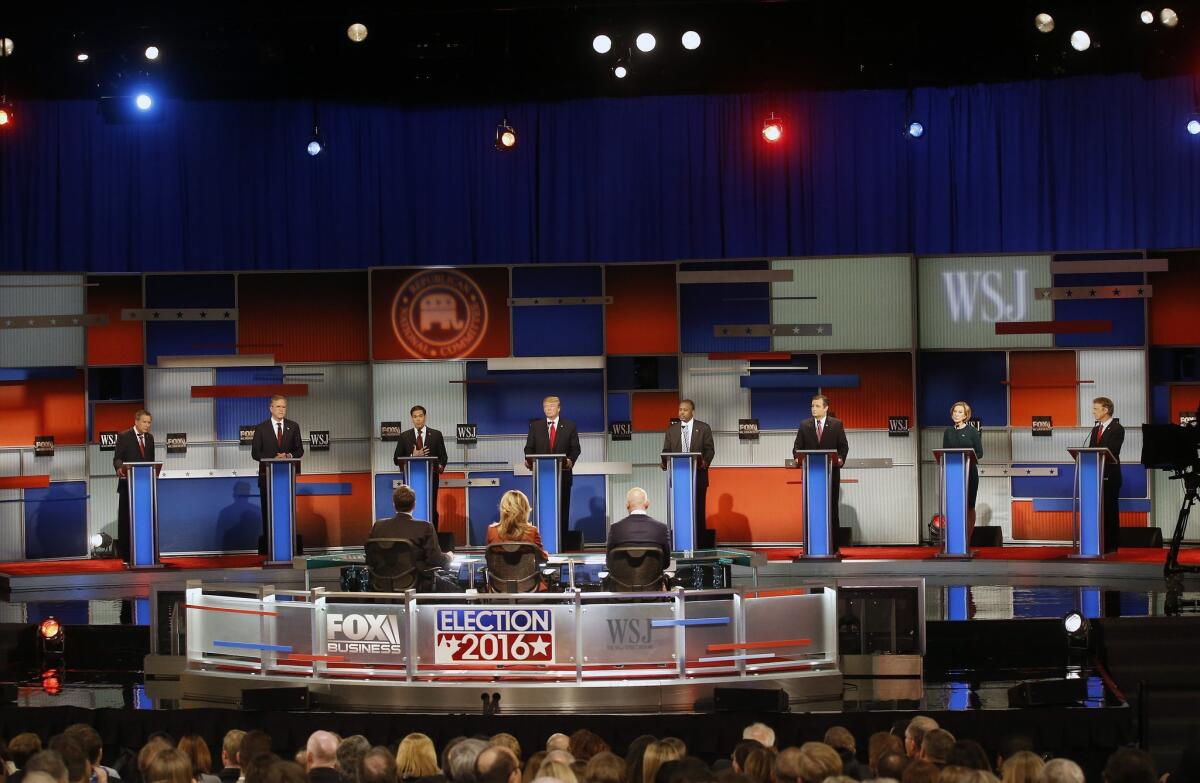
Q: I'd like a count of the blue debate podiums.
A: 8